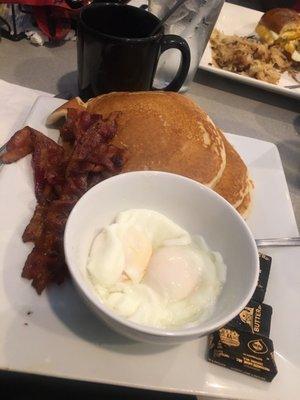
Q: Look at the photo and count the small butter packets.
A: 3